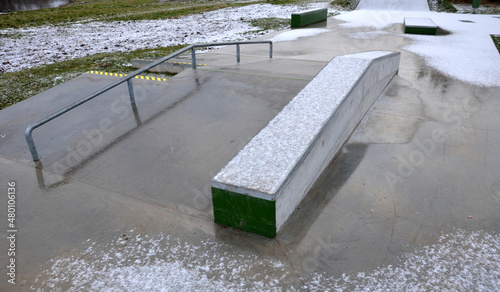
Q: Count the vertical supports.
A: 5